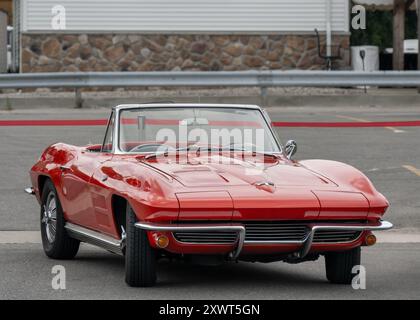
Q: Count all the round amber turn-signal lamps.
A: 2